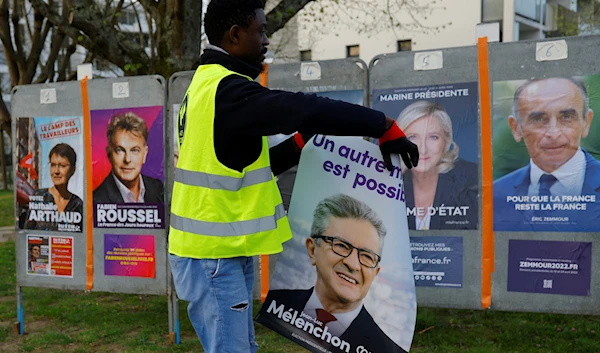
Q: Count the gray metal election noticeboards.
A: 3